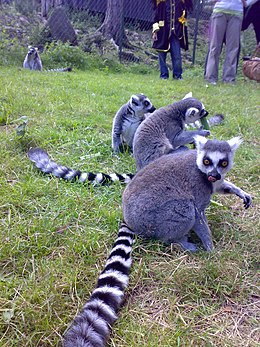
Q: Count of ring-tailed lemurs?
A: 4